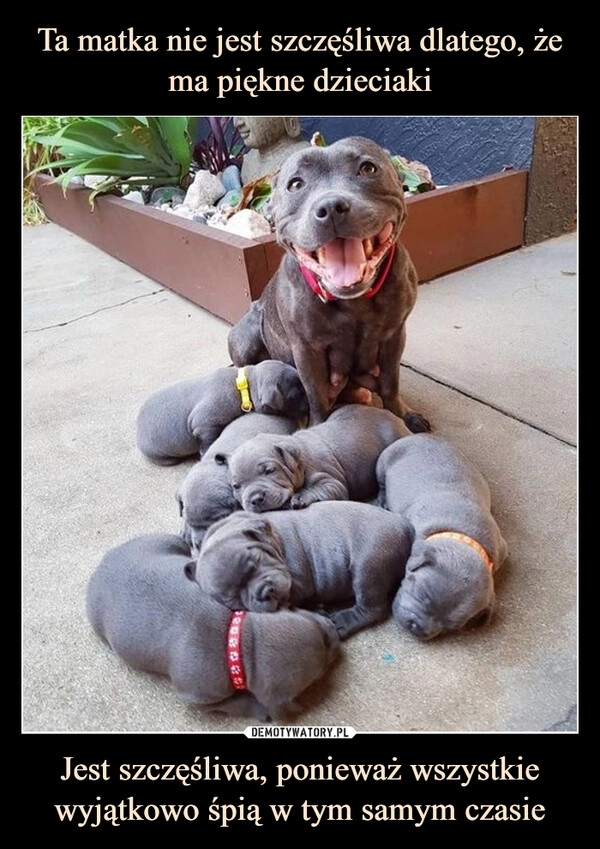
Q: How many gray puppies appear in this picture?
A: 6